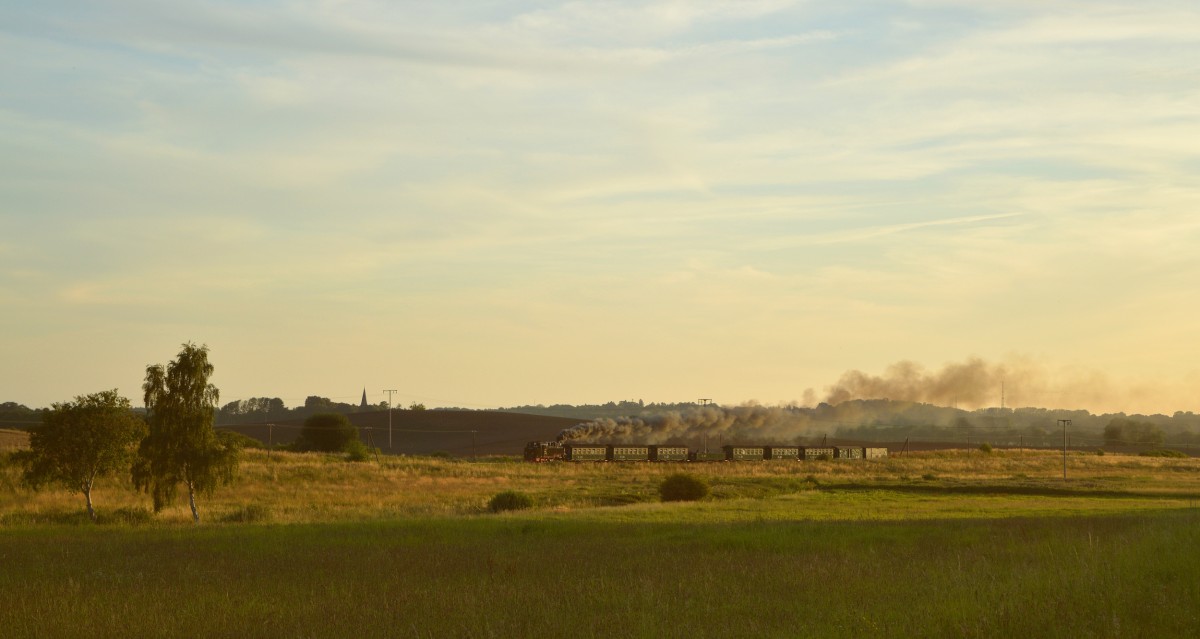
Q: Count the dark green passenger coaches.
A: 6